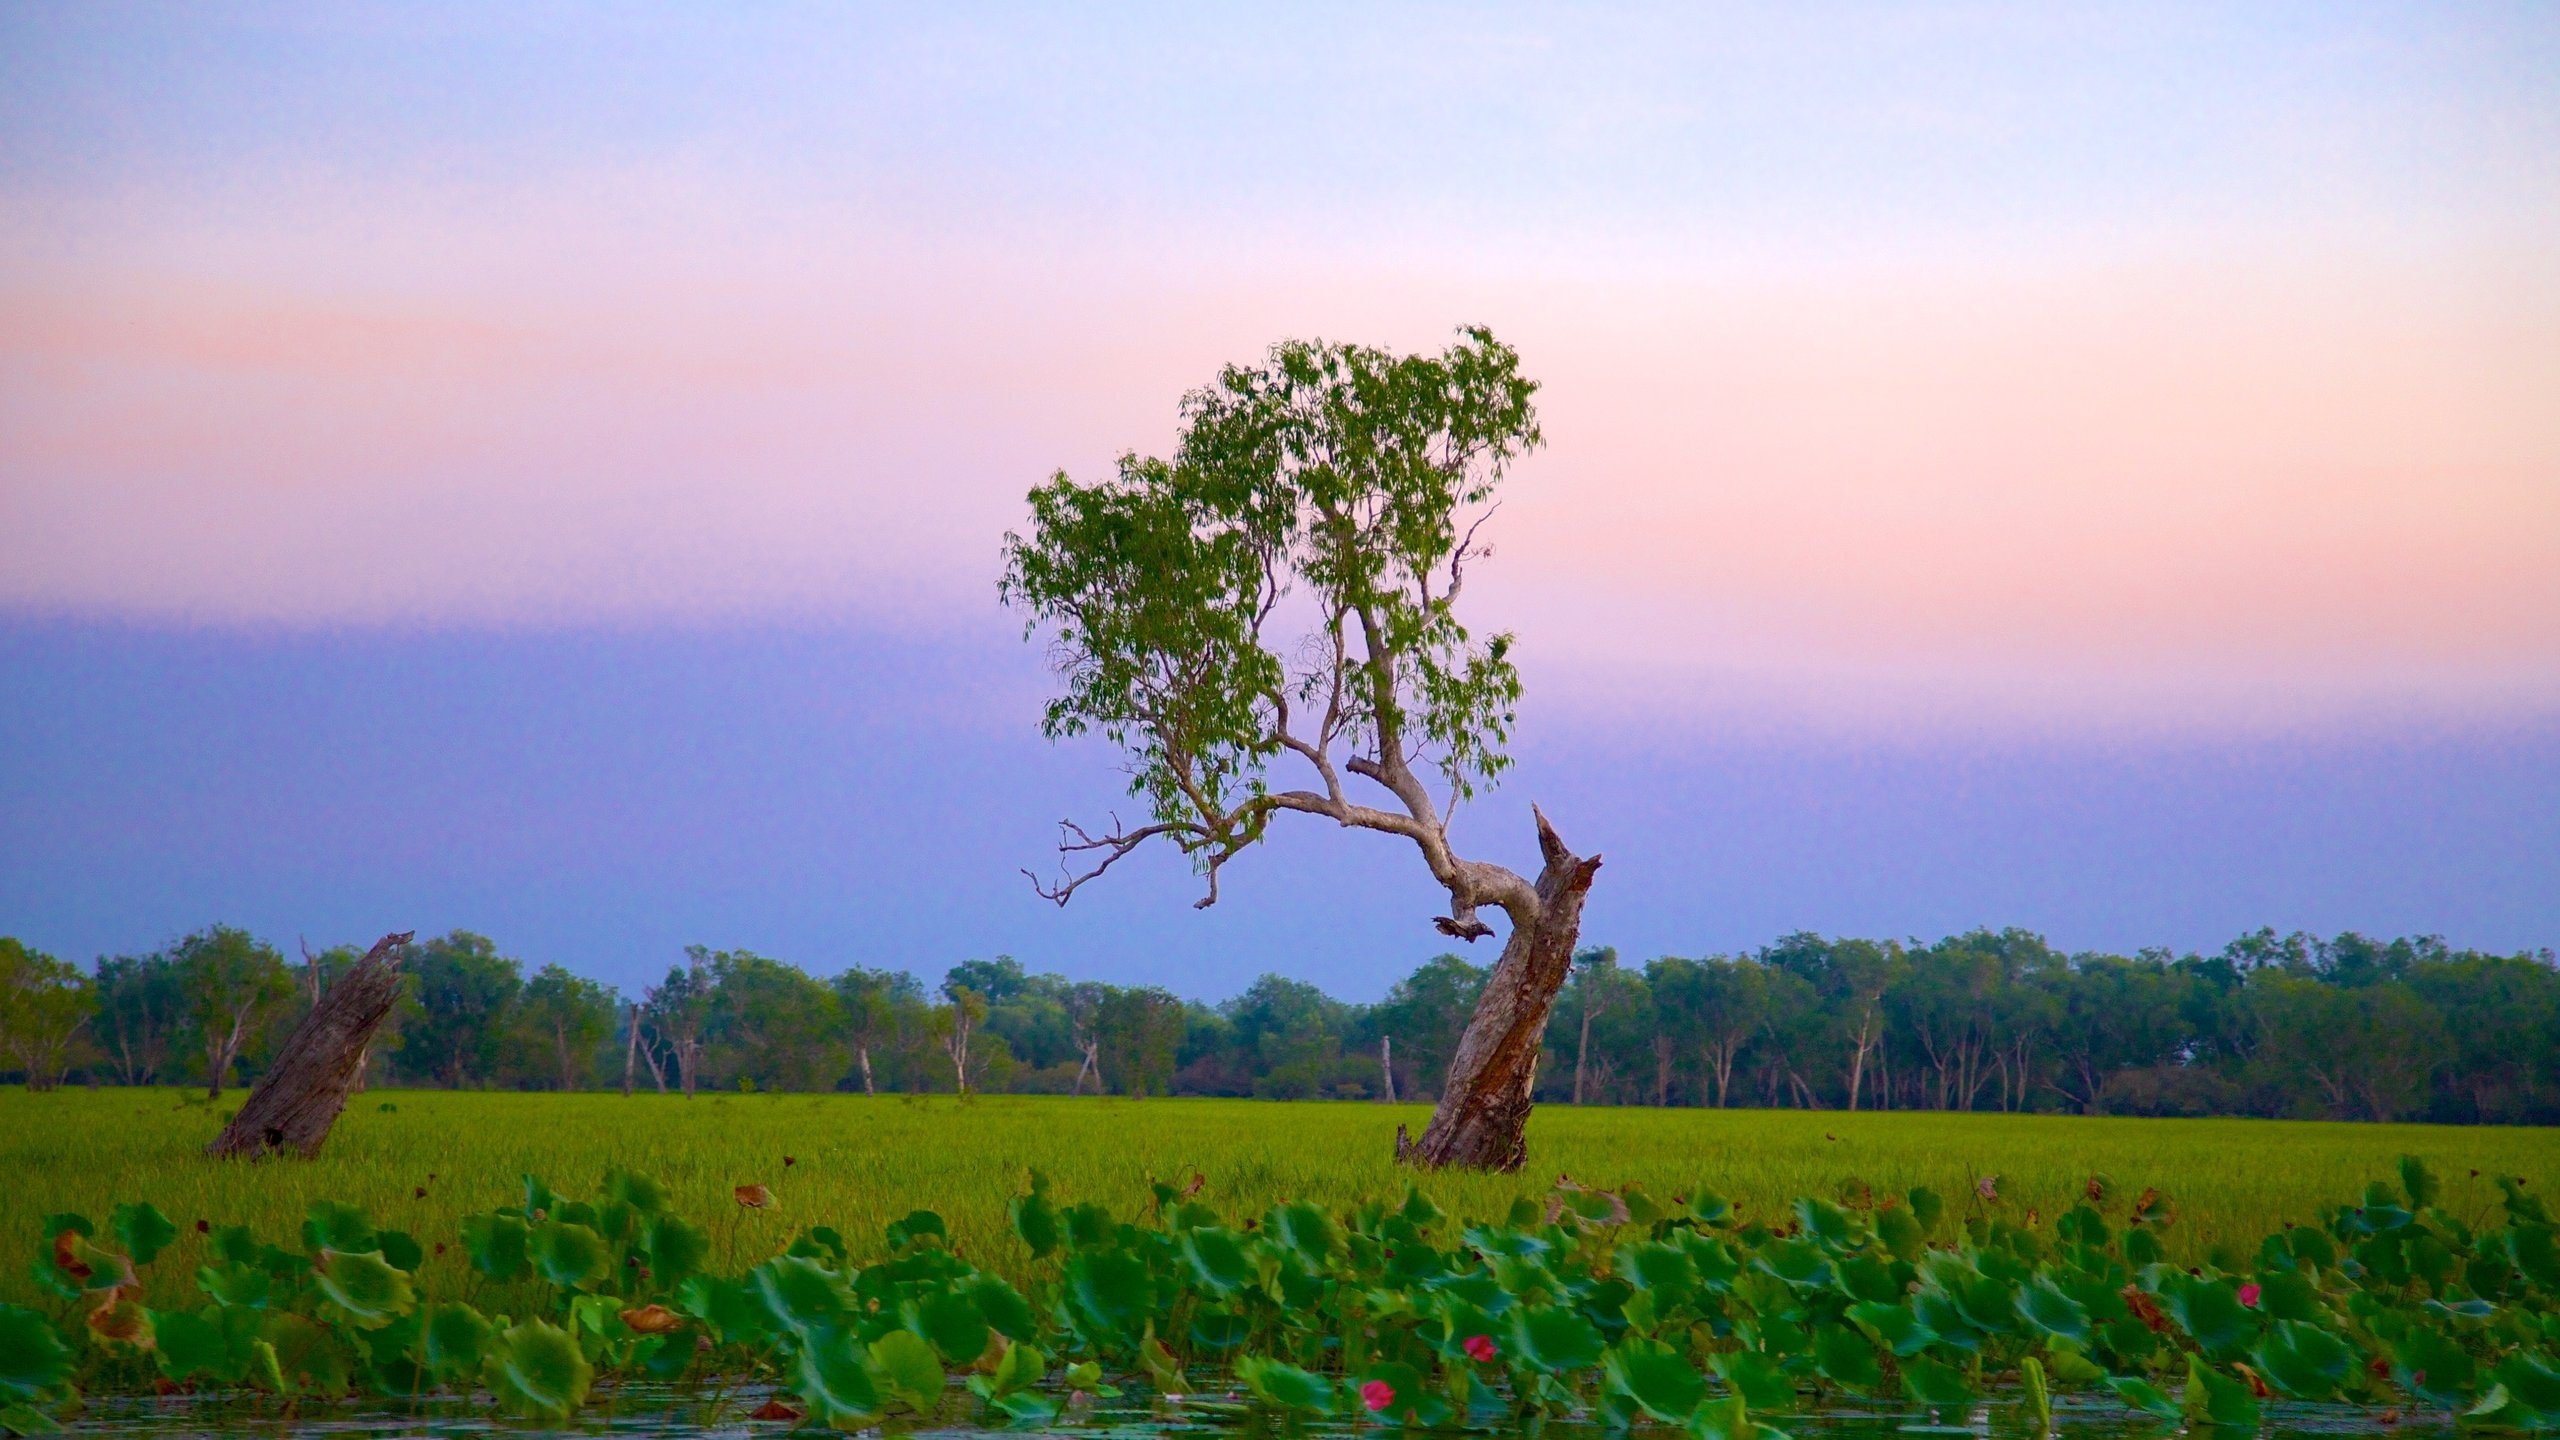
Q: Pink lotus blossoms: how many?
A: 3